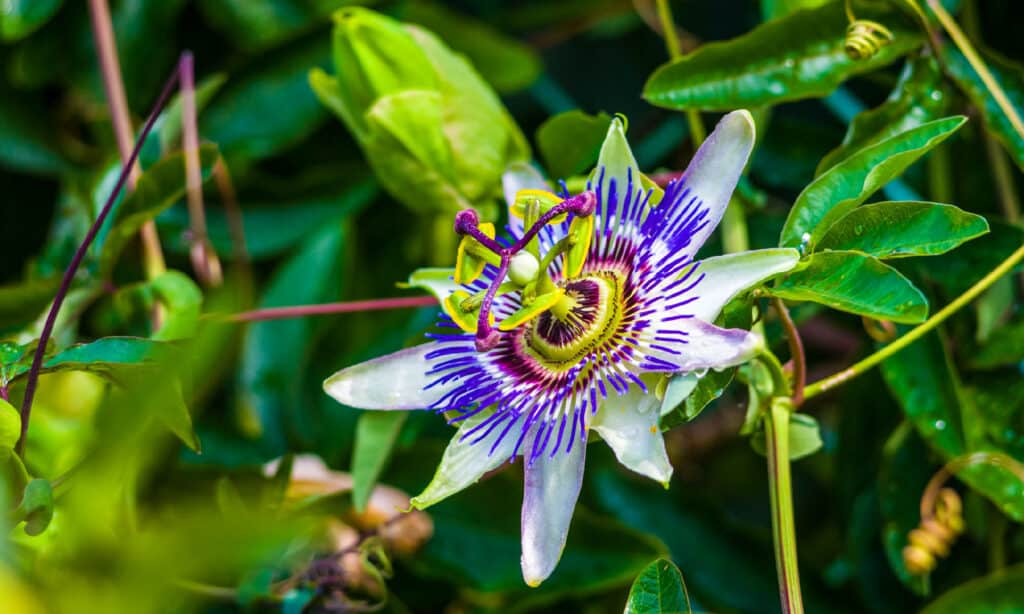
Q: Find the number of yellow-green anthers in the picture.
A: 5